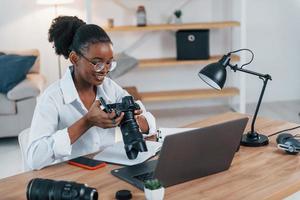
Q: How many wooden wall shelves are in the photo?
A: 3